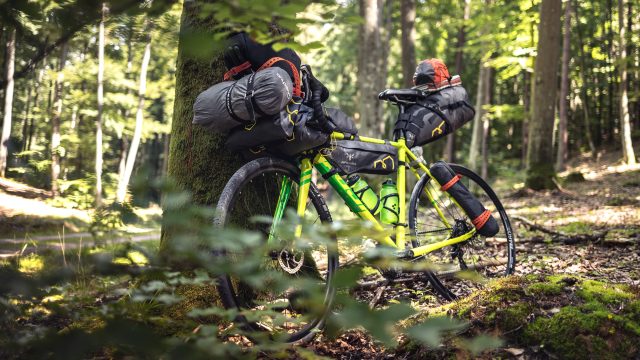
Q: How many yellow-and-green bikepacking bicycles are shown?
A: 1